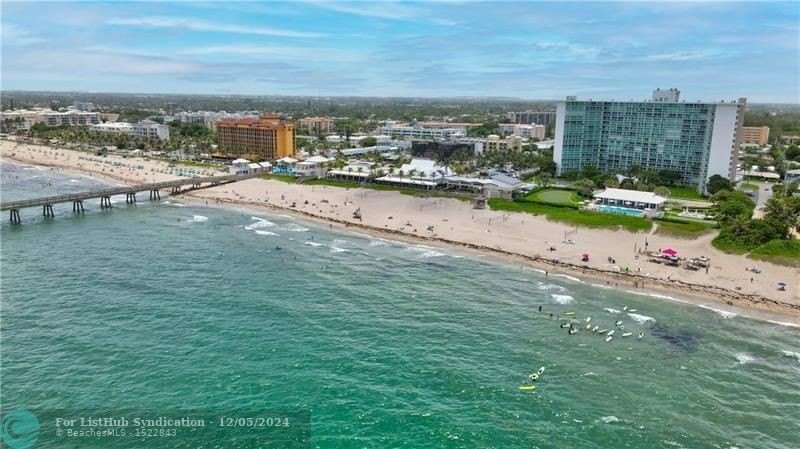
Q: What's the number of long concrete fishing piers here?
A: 1